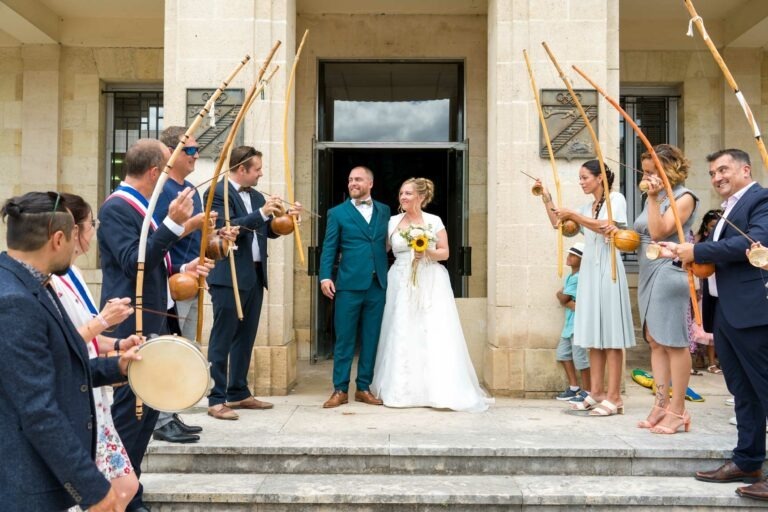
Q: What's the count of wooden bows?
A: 8